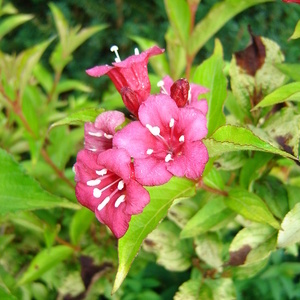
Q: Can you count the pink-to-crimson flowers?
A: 5